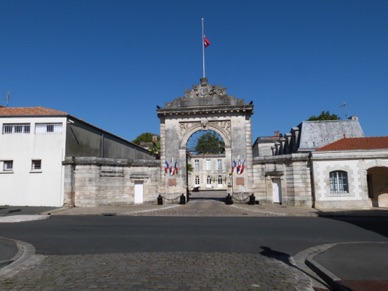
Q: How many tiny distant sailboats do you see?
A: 0